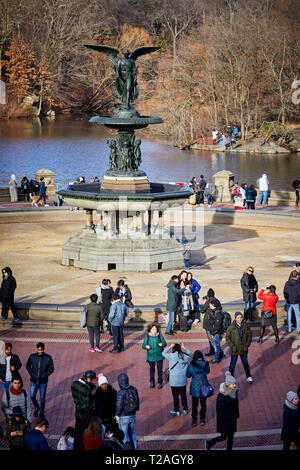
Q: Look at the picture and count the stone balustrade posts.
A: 2